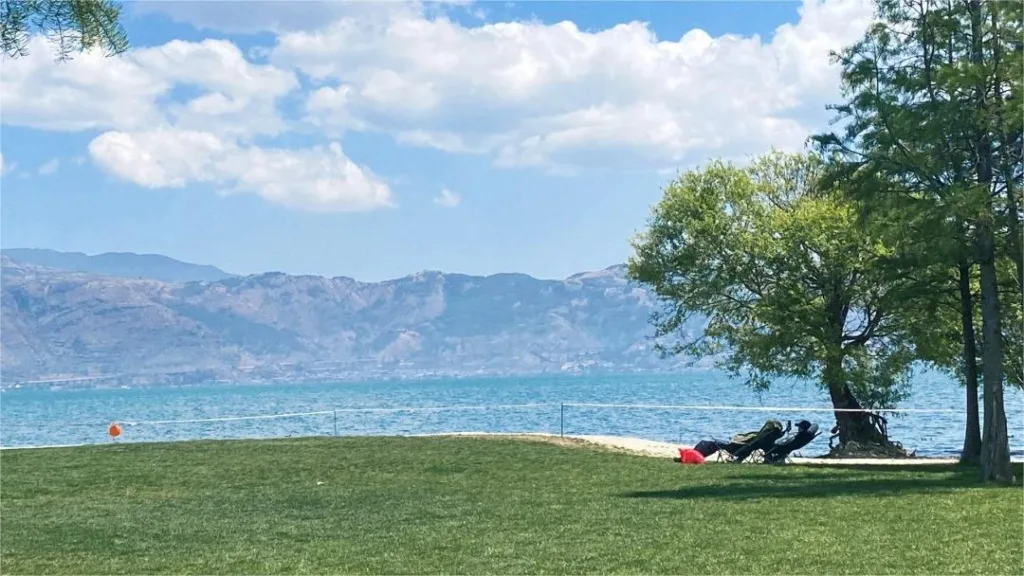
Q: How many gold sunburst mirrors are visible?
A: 0